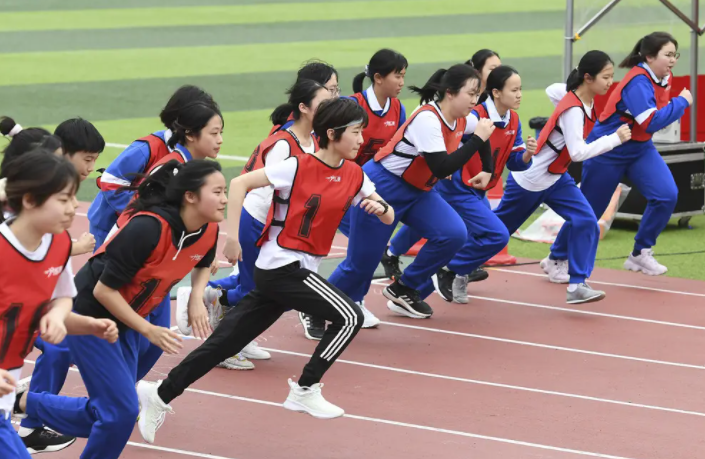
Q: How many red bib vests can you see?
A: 12